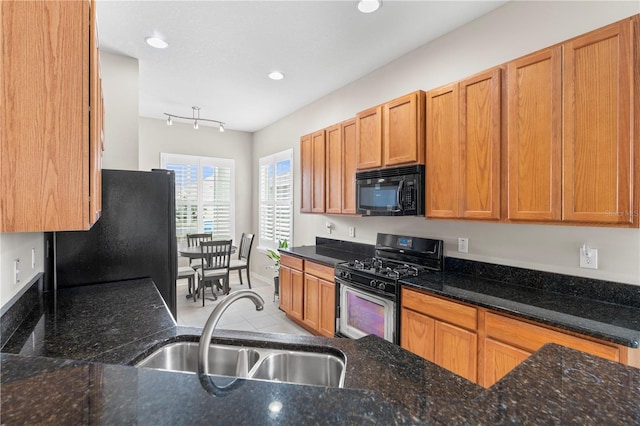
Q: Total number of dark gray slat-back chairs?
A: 4